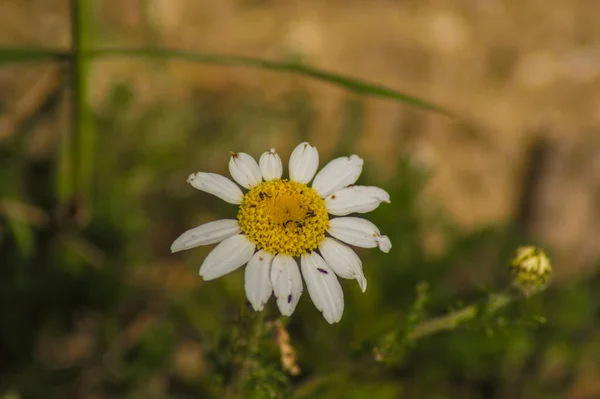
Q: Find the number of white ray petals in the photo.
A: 13